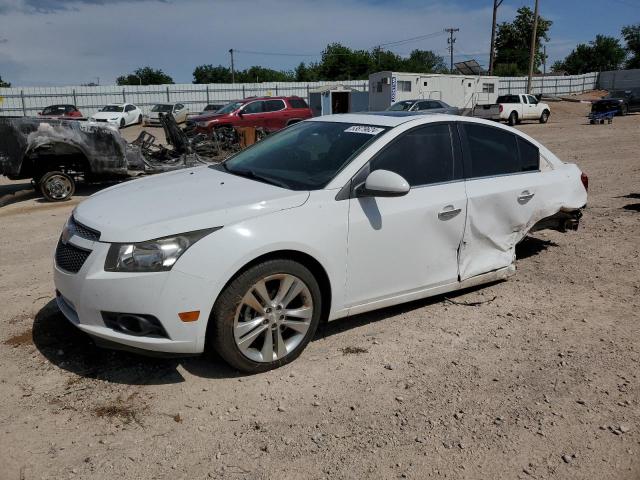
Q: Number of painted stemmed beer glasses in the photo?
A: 0